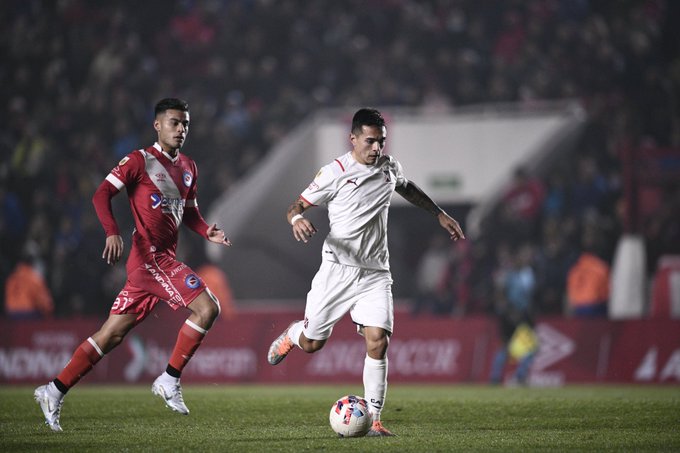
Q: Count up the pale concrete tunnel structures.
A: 1